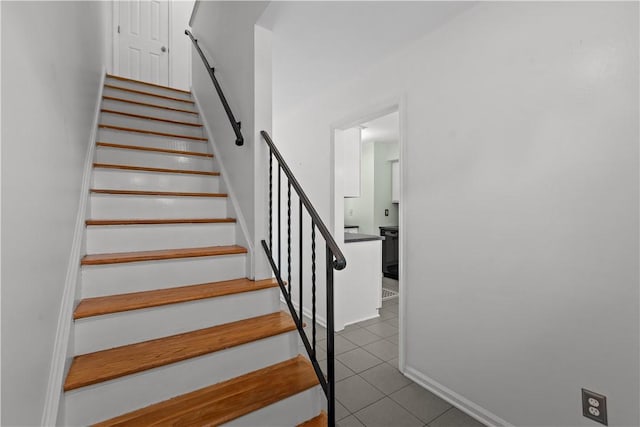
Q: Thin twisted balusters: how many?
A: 3